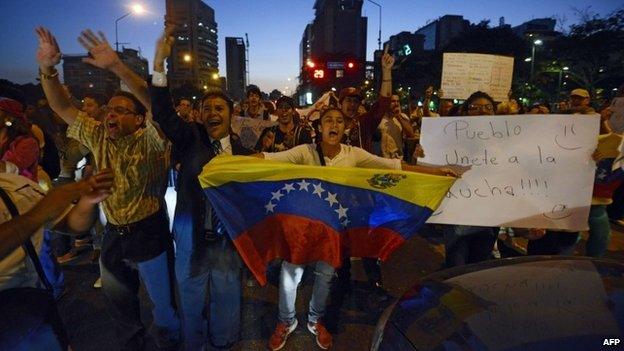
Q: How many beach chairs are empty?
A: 0